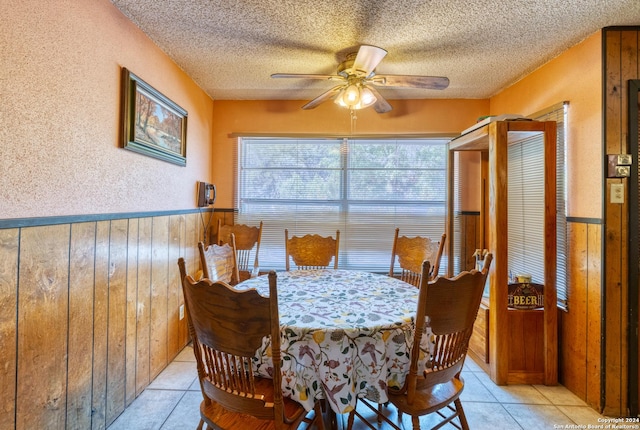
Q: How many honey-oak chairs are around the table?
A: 6